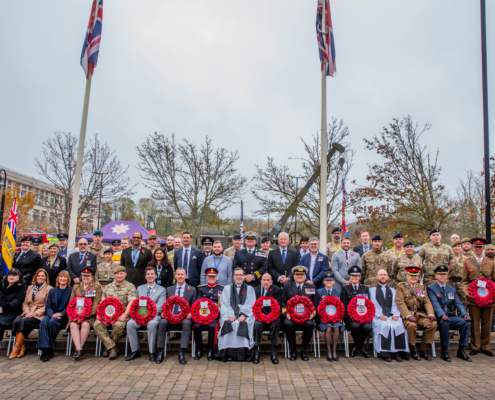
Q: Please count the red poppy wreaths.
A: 10